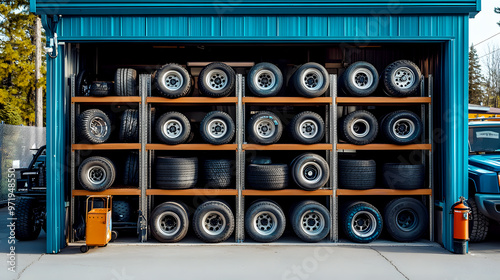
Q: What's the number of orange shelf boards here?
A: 12